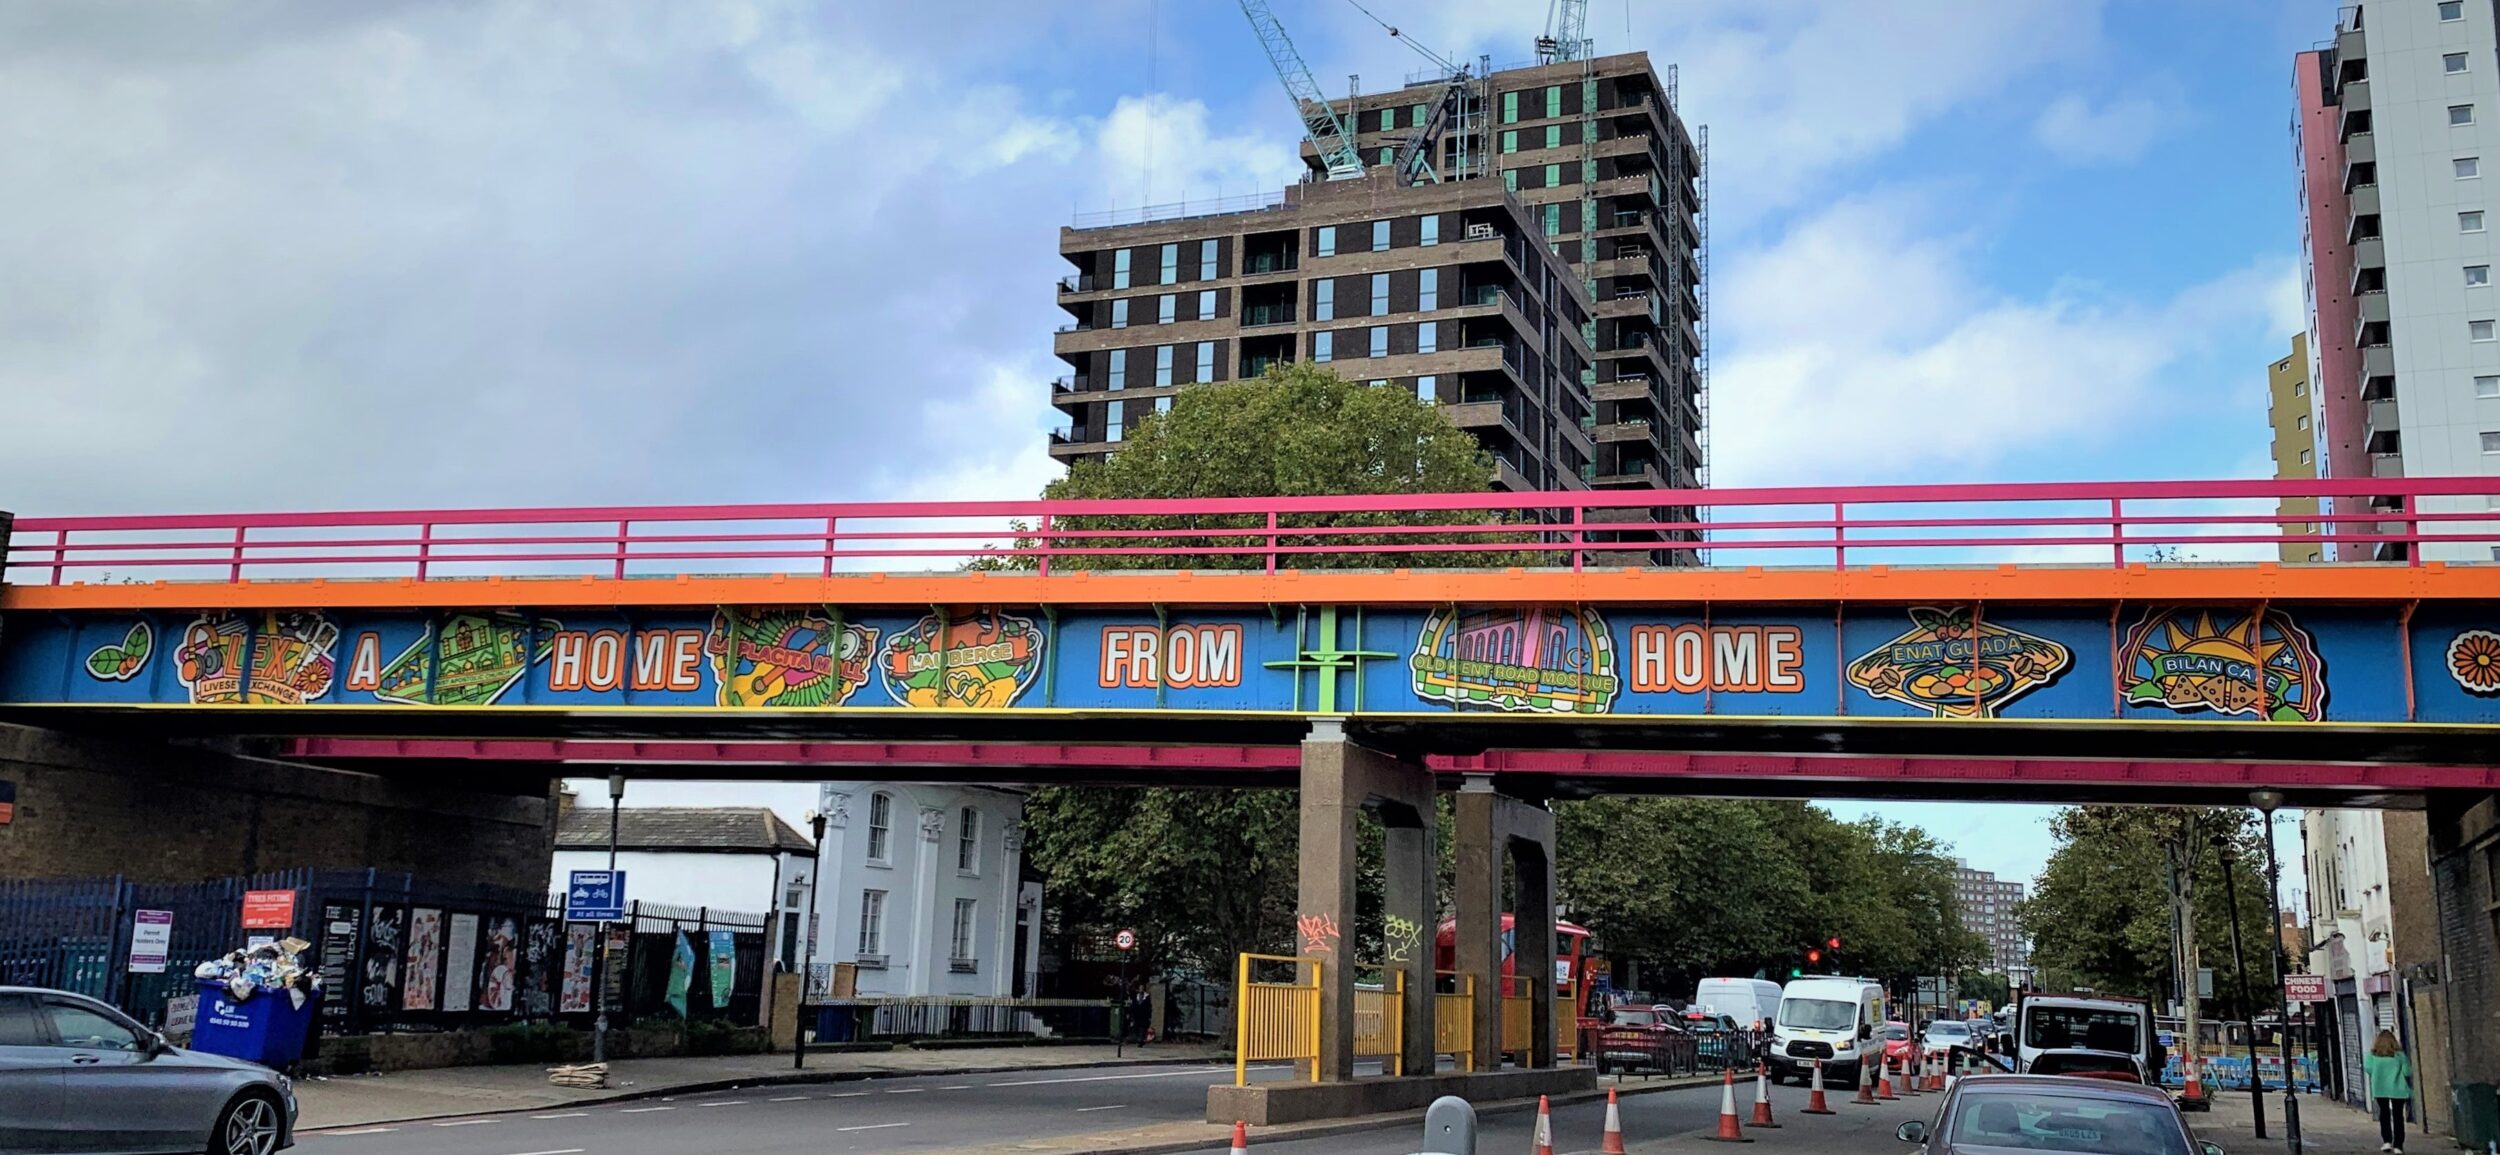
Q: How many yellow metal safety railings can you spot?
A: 5